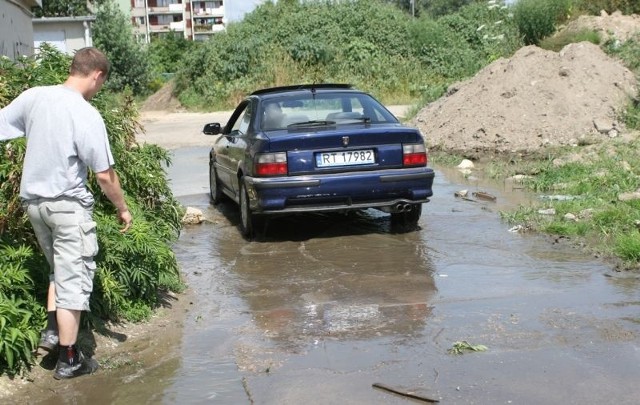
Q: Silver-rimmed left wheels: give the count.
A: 2